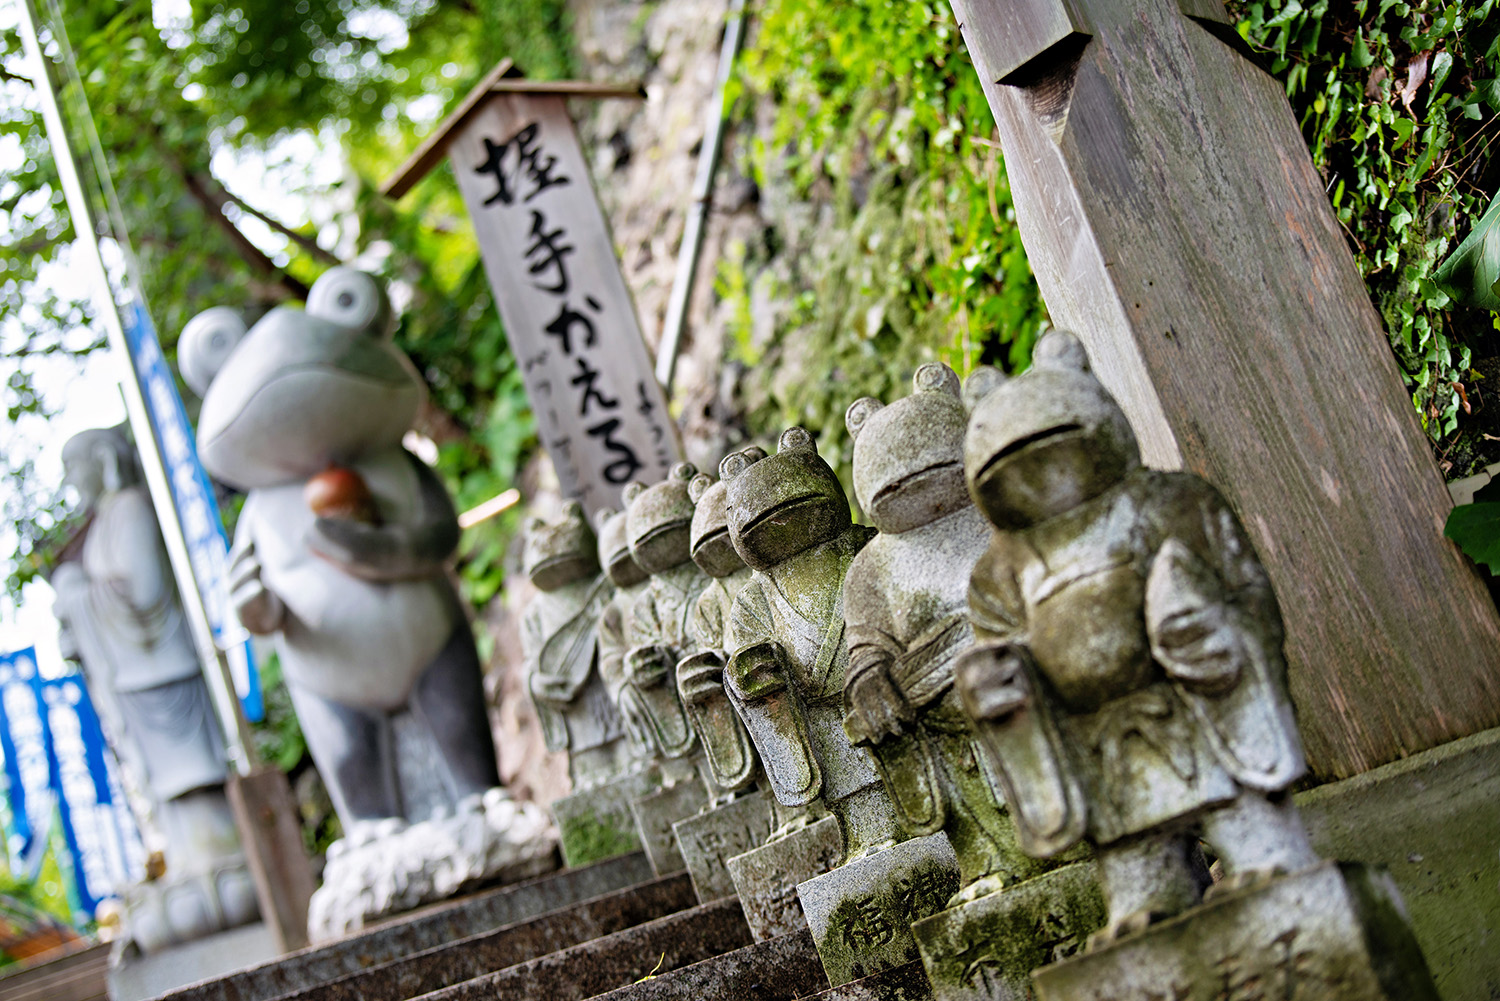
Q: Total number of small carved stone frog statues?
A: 7